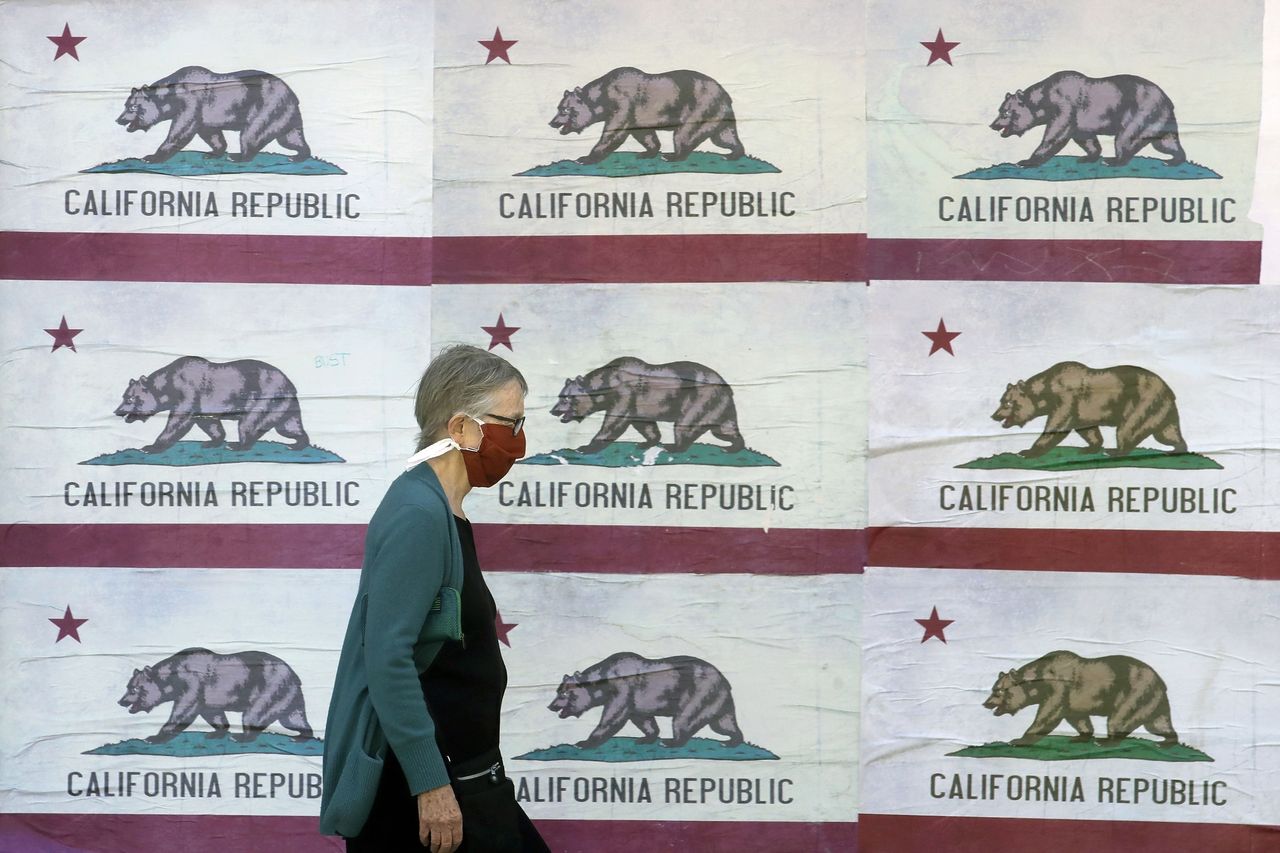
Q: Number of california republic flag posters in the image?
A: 9